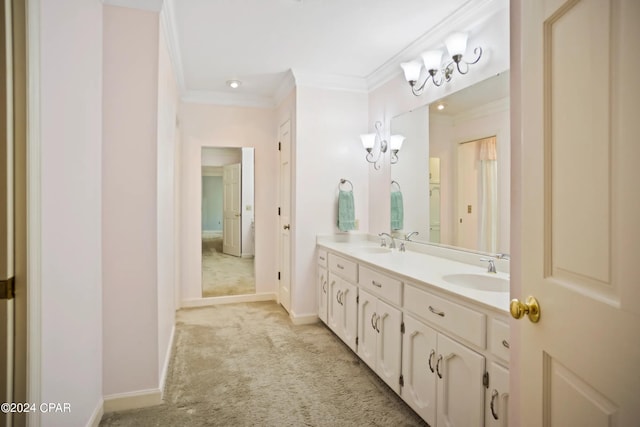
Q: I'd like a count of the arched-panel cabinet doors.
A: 8